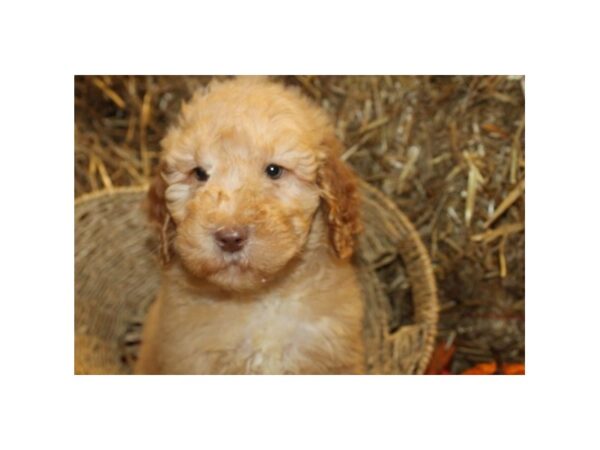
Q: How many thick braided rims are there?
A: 1